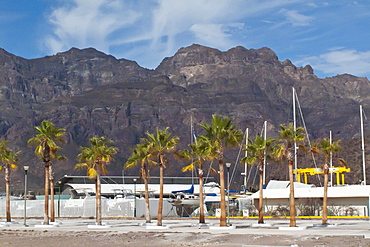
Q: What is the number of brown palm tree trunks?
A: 11